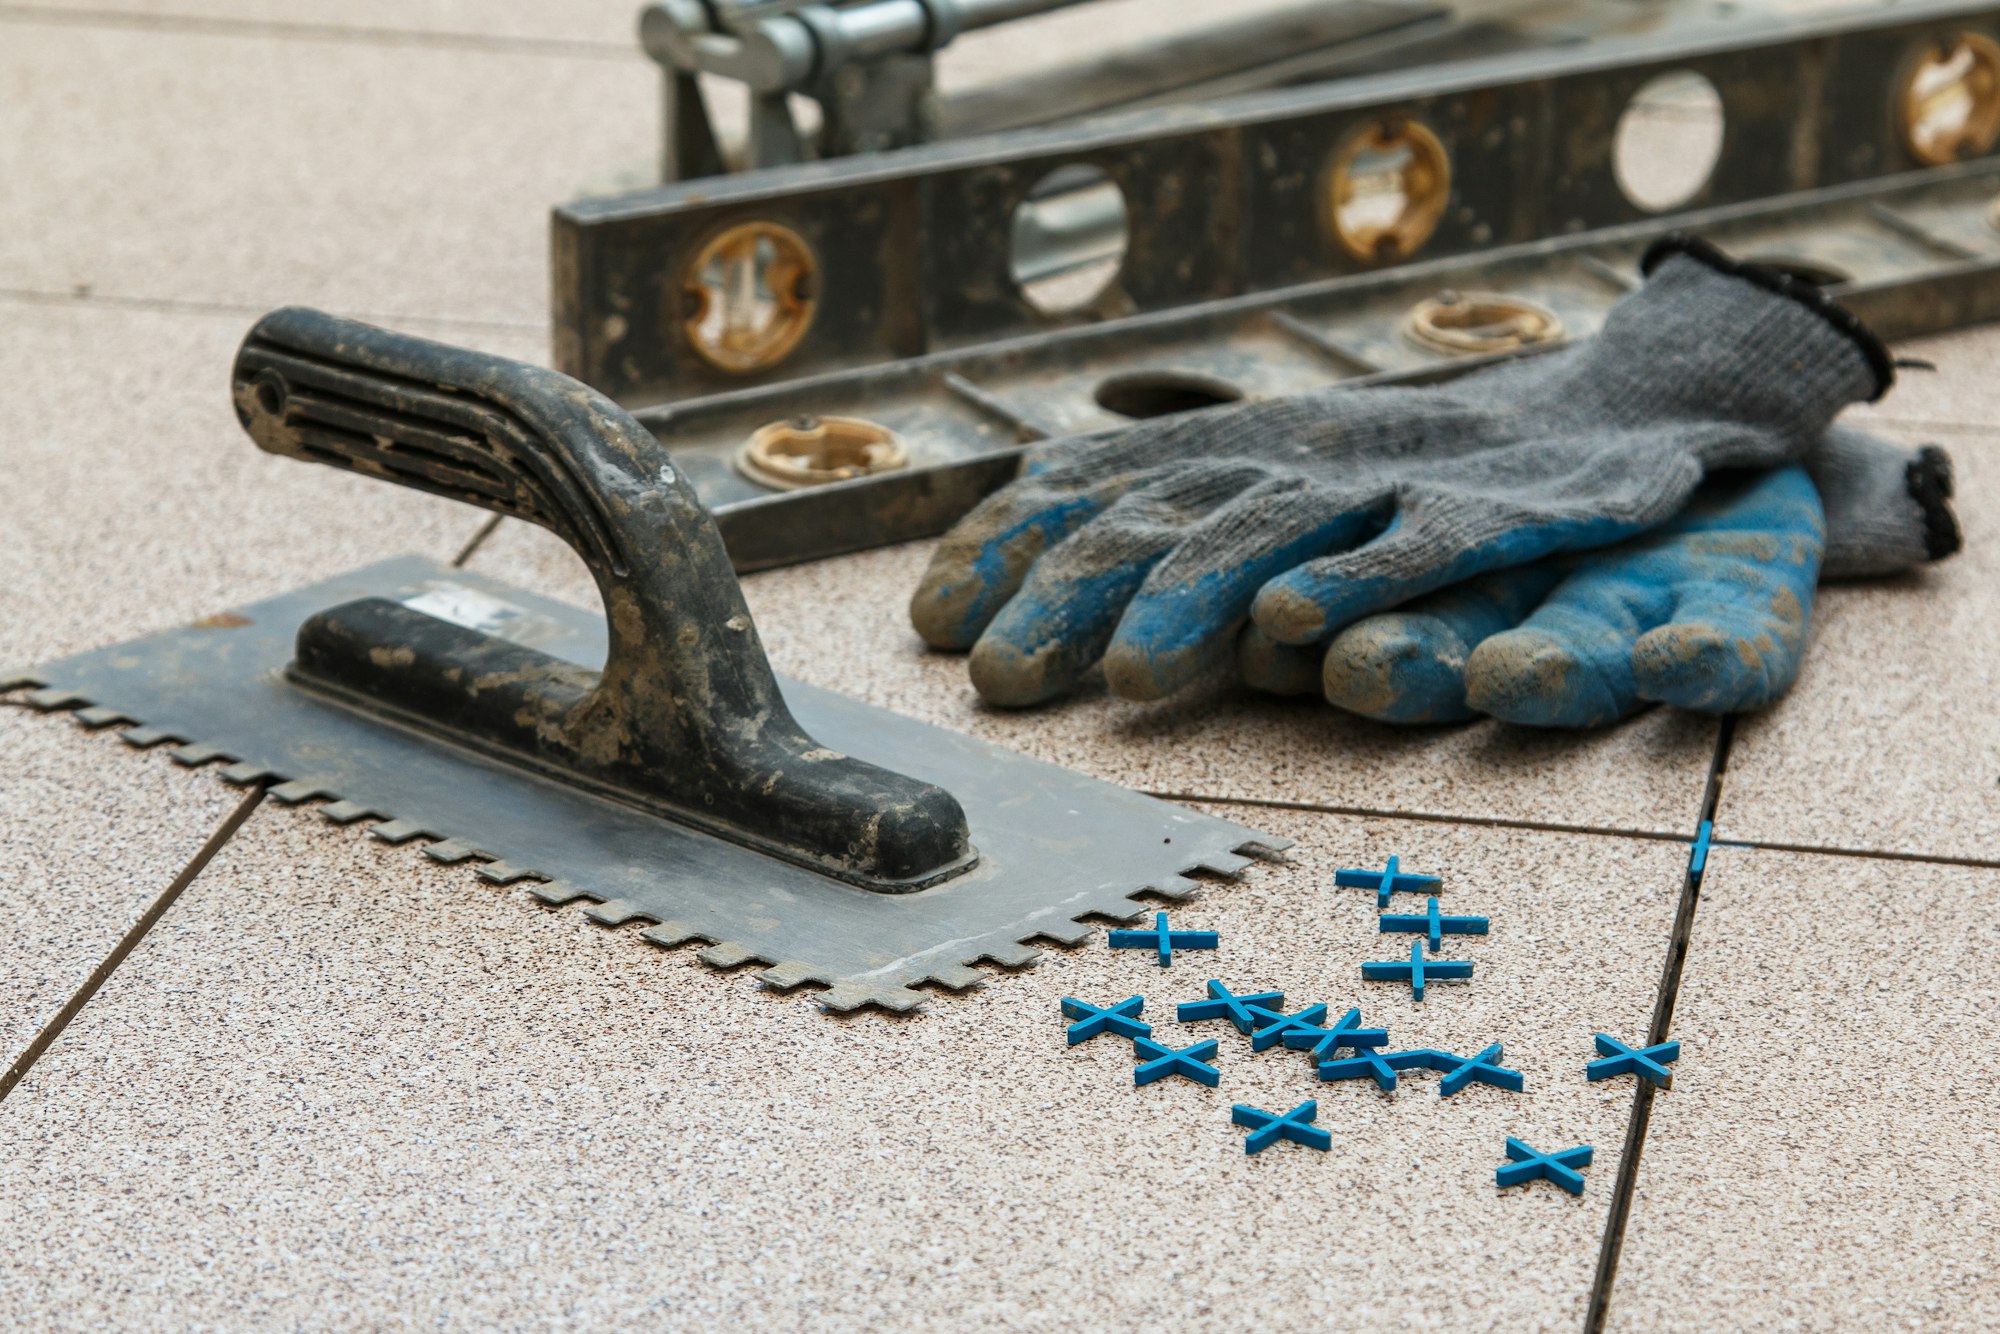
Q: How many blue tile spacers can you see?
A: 15